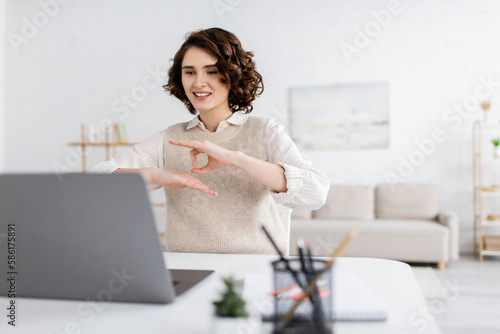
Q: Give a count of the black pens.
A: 3